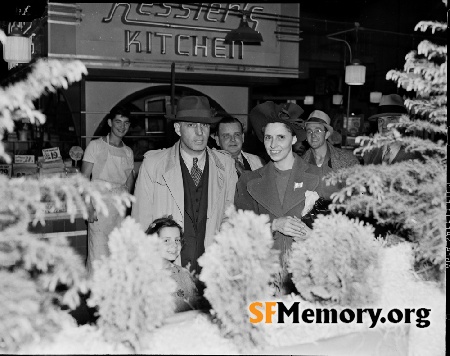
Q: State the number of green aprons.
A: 0